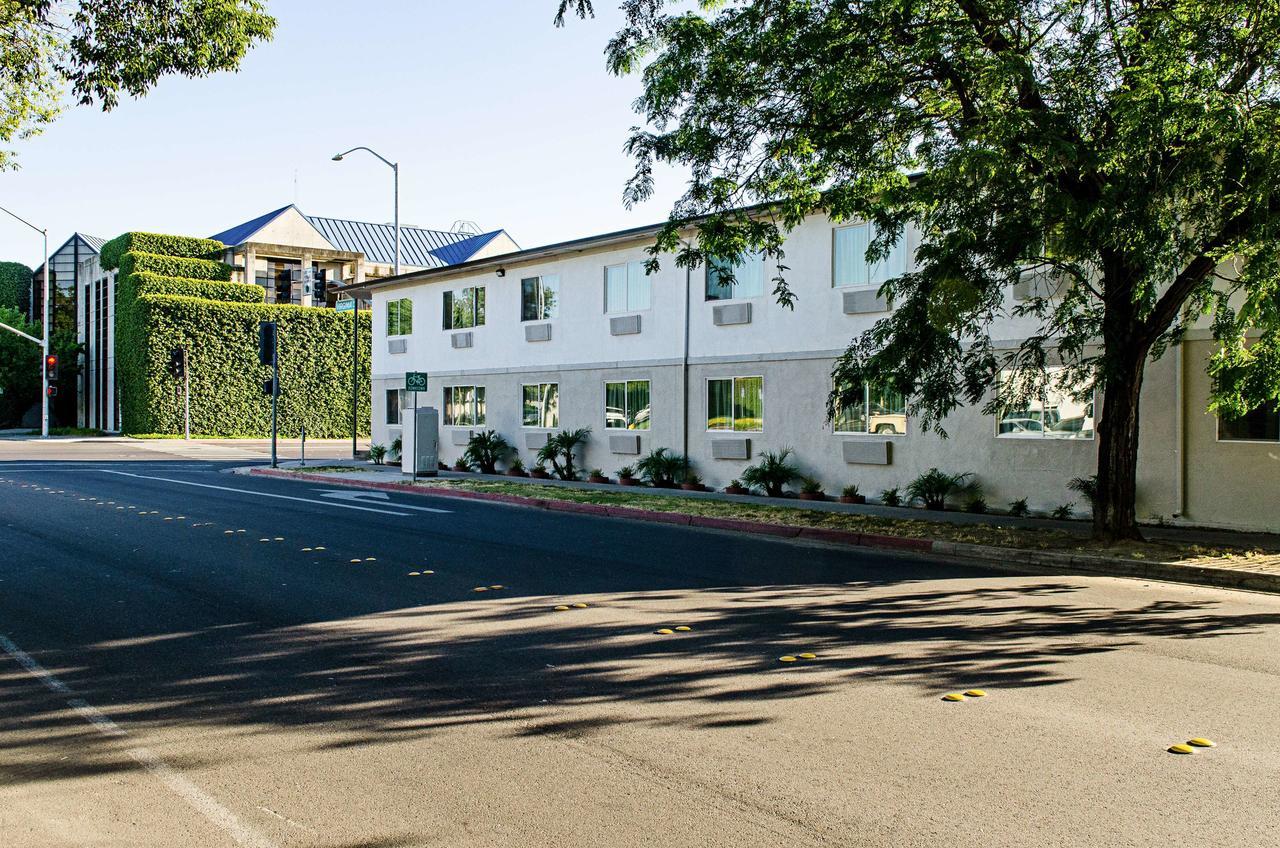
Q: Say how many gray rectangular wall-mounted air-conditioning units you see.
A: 13